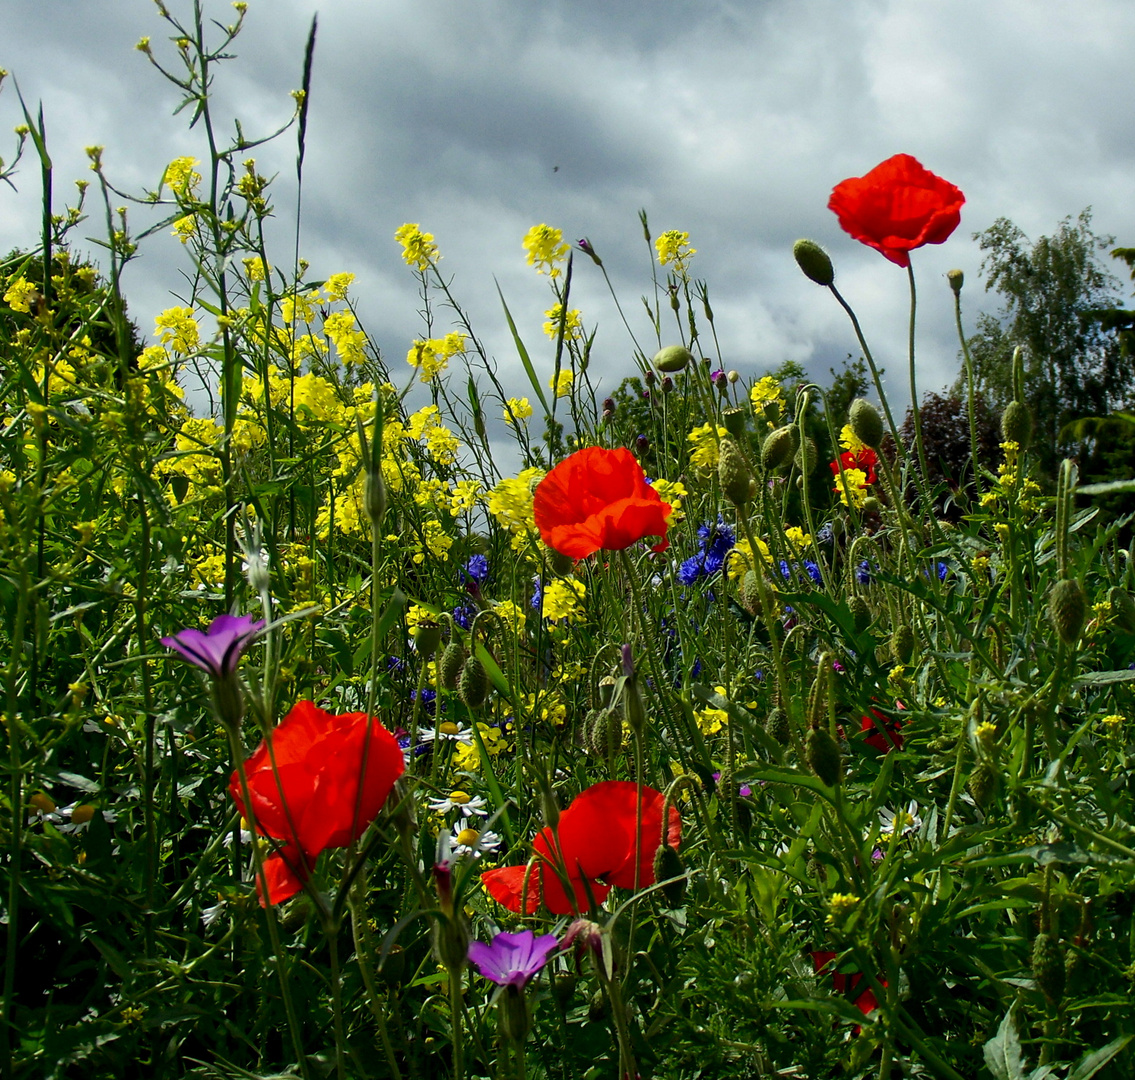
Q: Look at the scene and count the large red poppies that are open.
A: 4